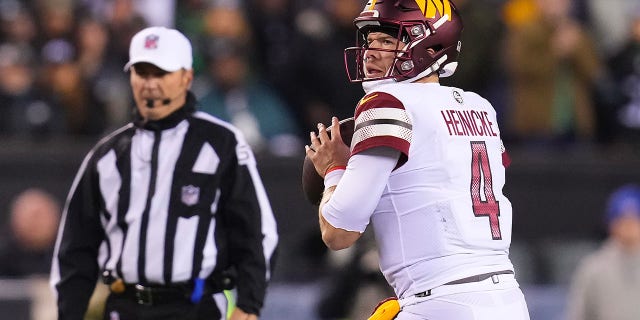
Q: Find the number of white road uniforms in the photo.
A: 1